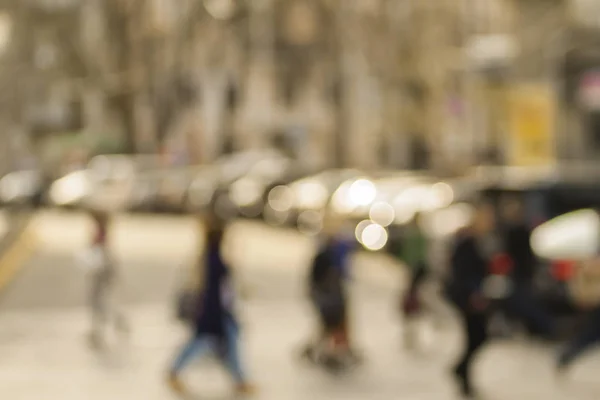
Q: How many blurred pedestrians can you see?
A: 7